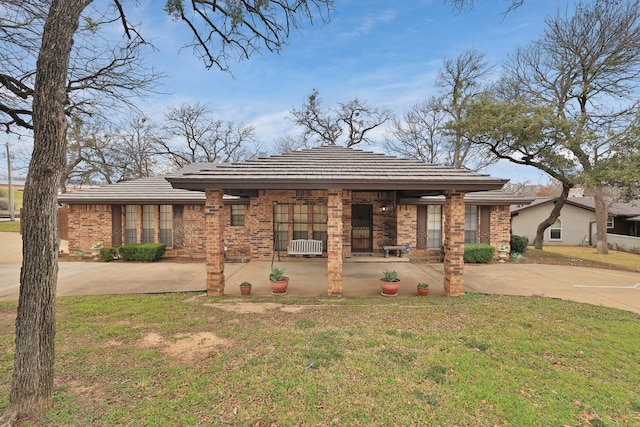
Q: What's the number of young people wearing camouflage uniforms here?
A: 0